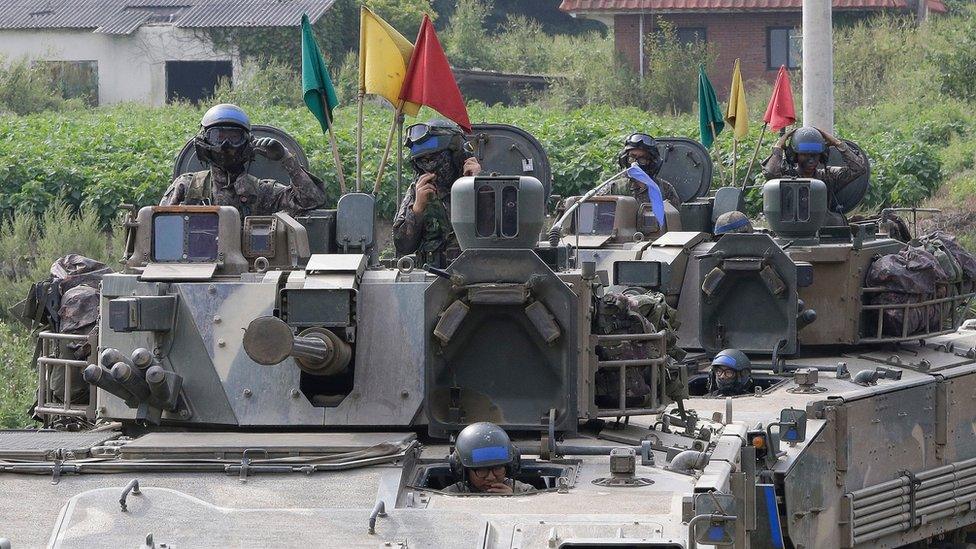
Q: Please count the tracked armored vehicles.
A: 2